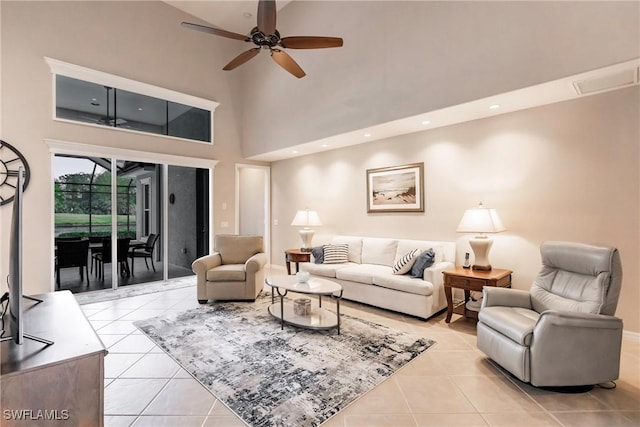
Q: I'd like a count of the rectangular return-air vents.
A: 1